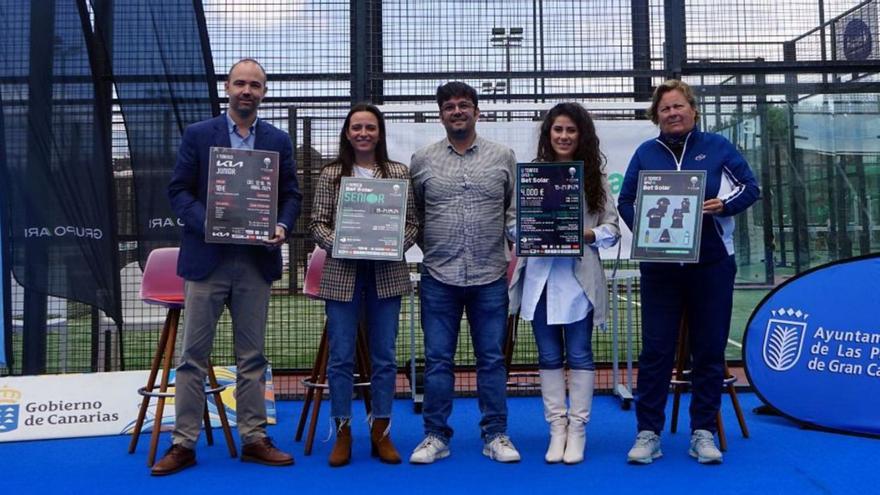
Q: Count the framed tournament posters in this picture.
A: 4